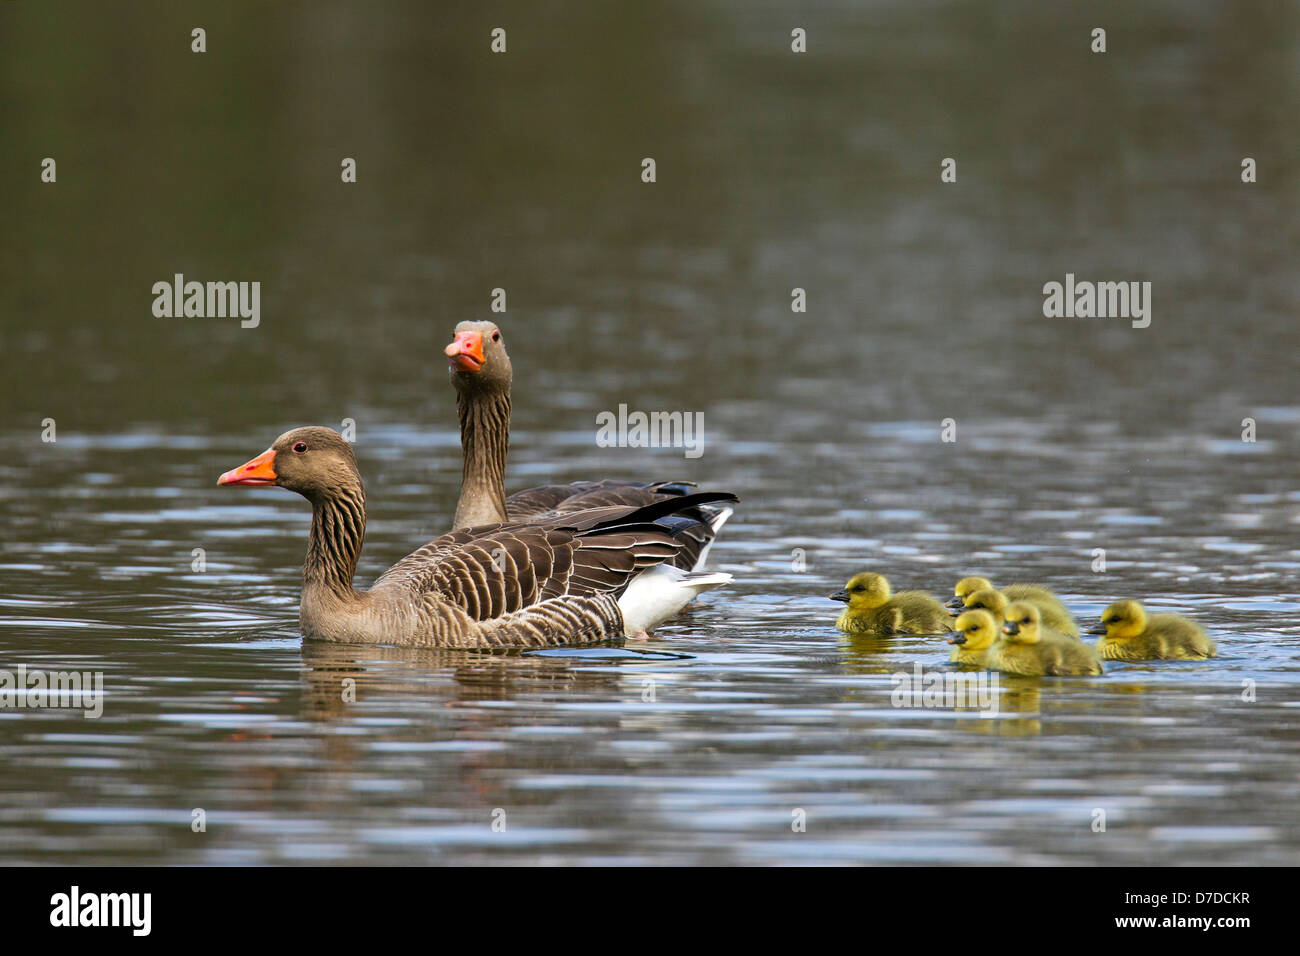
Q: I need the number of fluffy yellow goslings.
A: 6